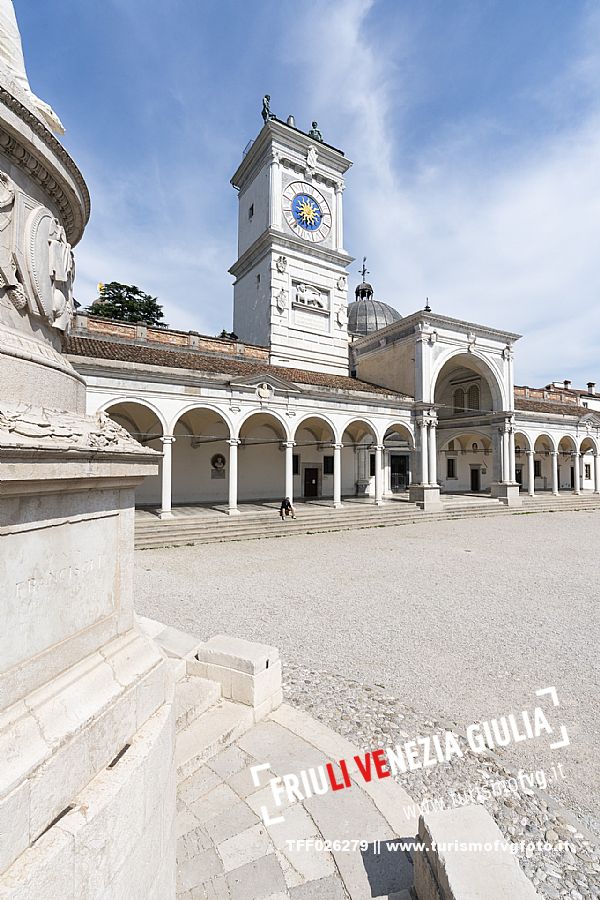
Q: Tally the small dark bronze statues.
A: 2